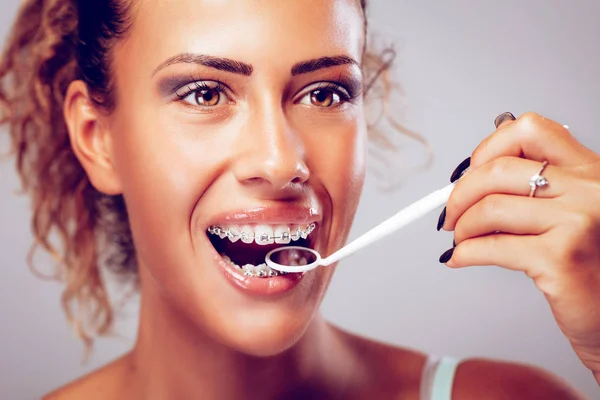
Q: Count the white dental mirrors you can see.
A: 1